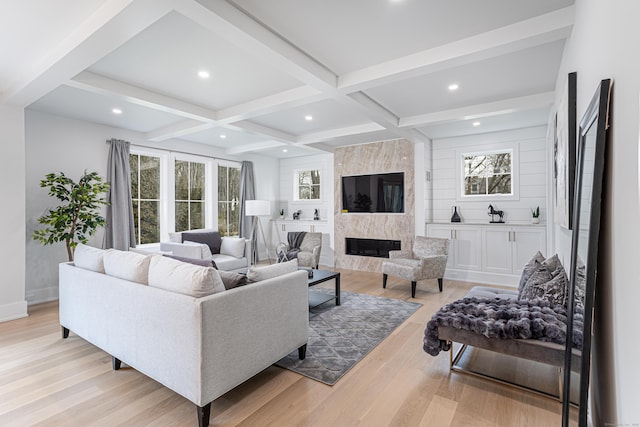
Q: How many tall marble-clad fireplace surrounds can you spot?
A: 1